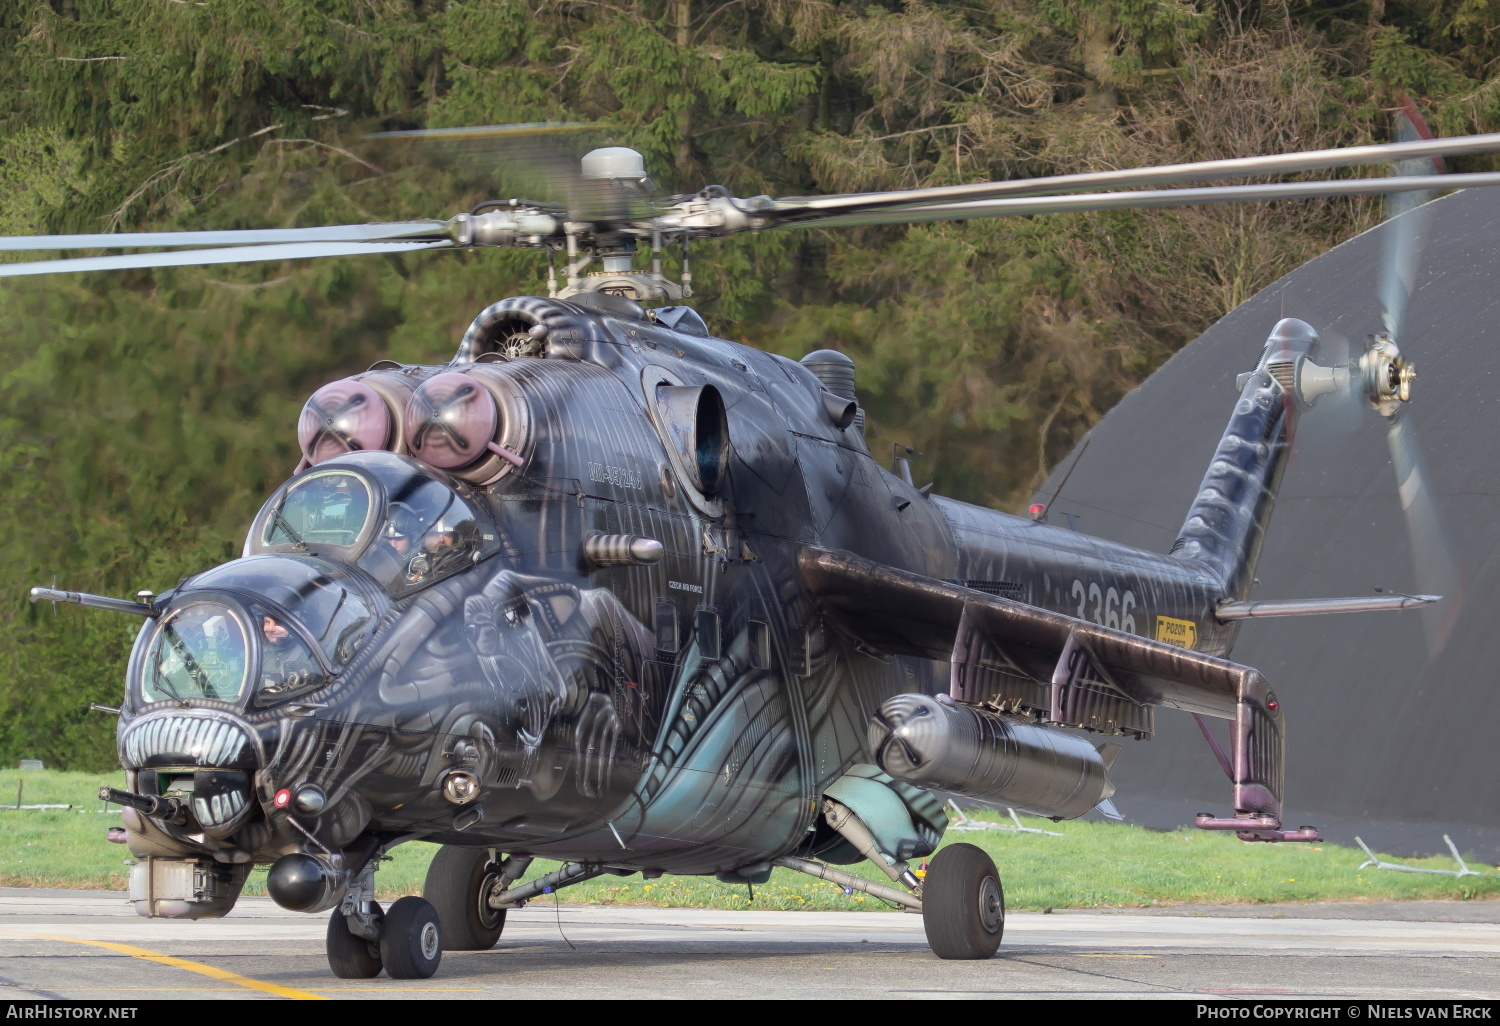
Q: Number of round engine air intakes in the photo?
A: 2